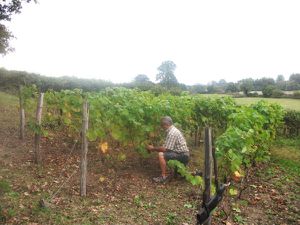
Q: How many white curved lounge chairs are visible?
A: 0